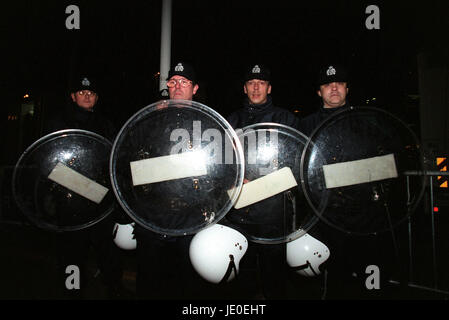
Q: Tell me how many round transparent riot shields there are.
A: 4